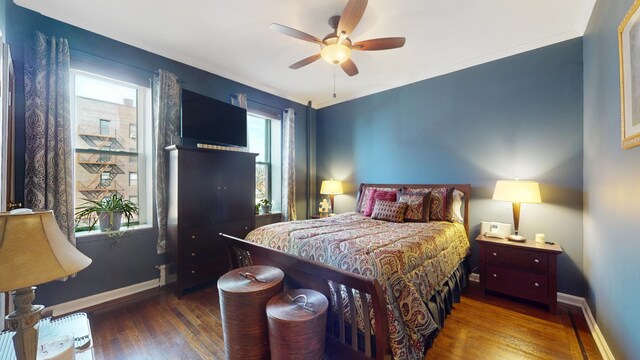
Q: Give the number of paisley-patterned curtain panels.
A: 4